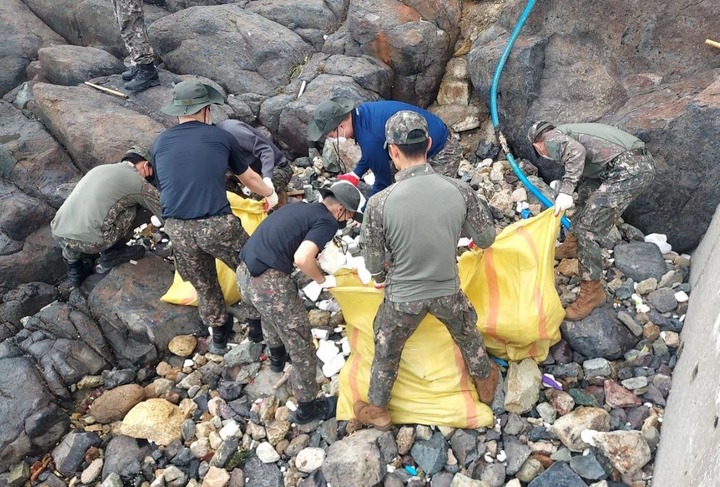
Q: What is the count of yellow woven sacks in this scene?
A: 3